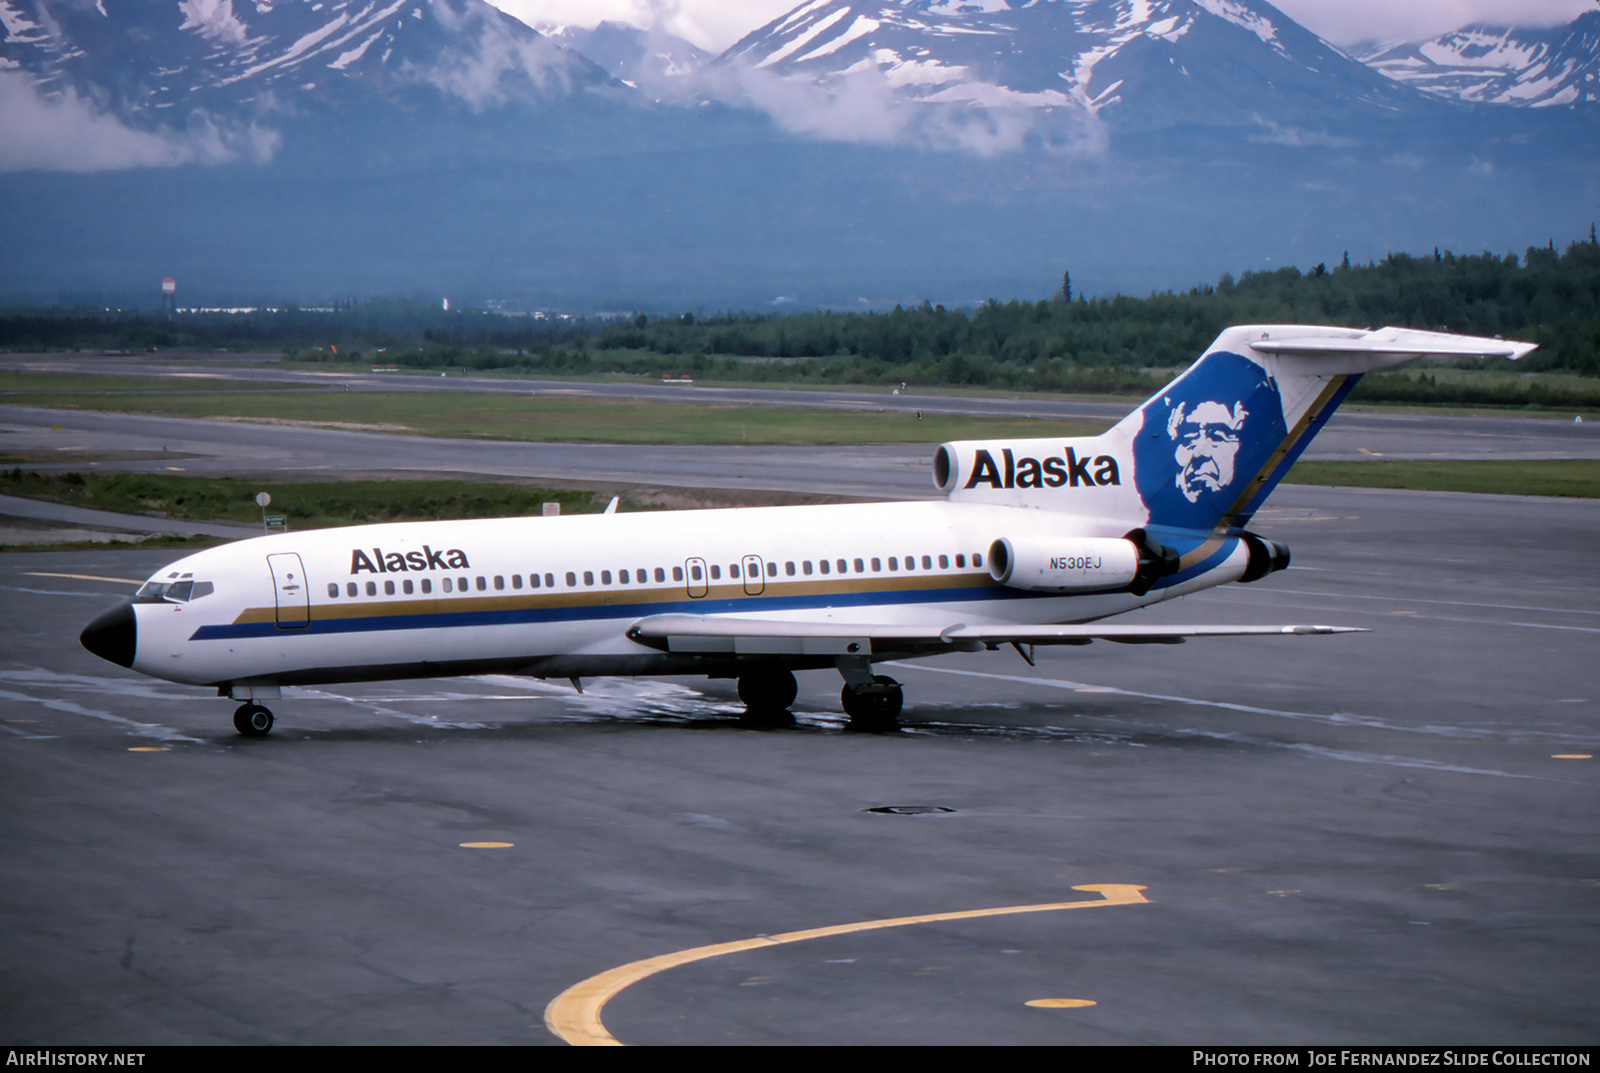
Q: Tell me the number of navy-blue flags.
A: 0